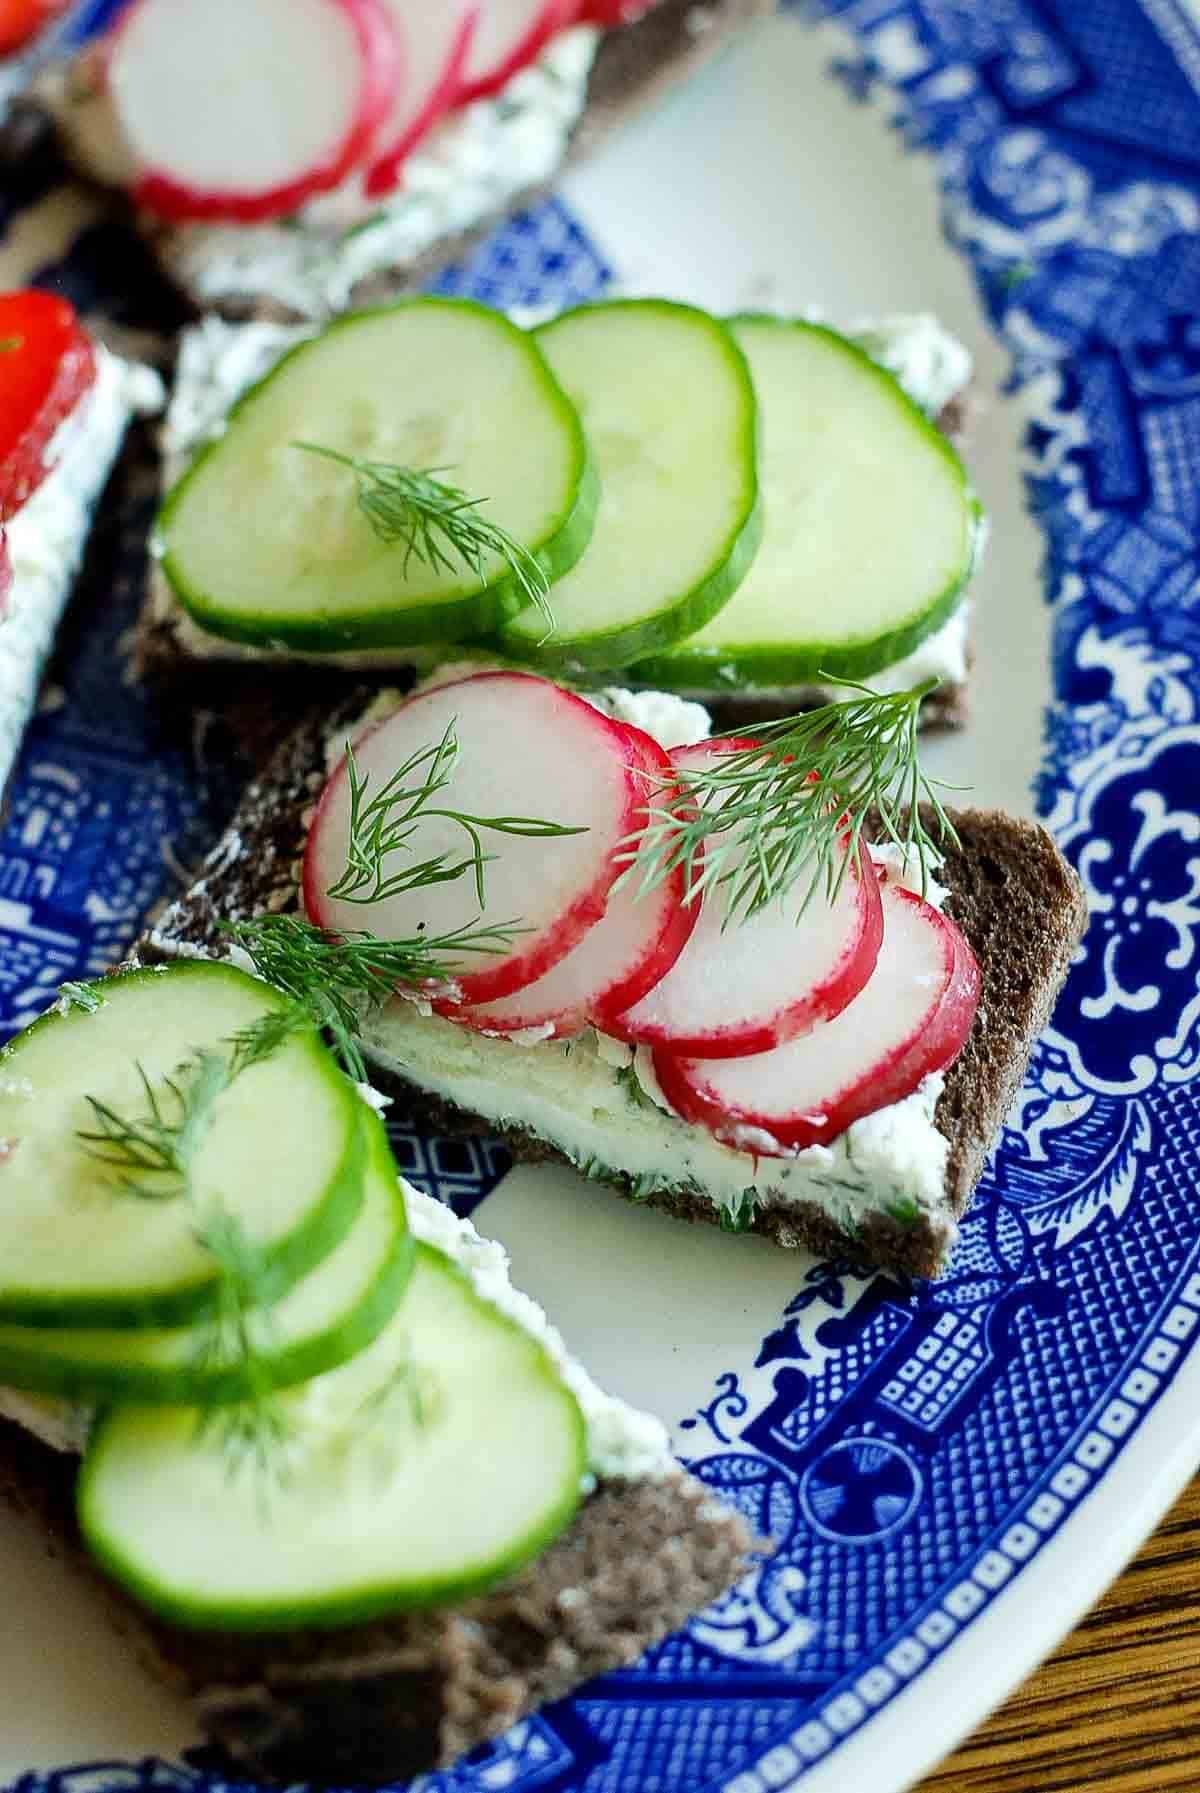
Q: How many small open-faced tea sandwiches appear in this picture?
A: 5